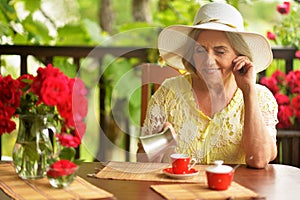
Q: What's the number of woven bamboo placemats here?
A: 3